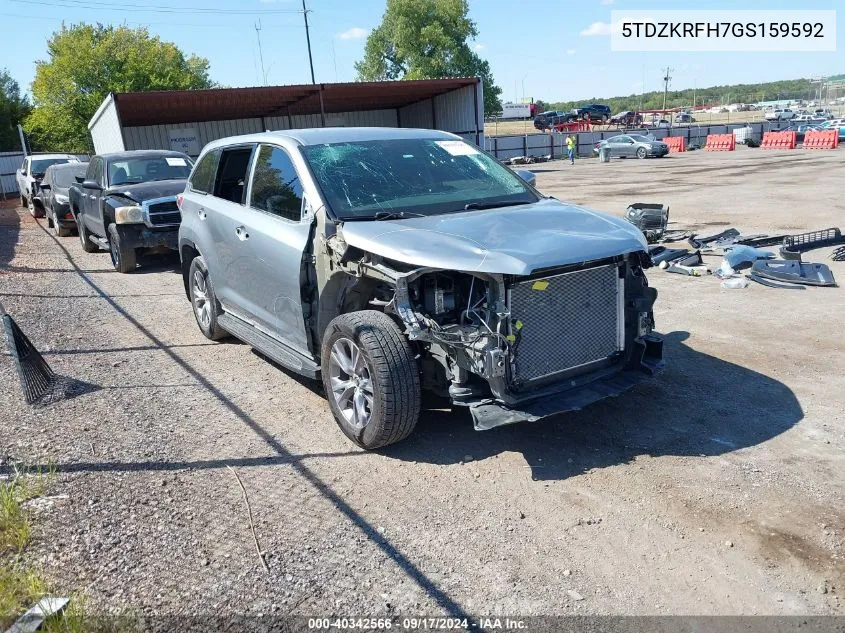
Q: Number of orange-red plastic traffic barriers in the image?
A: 4